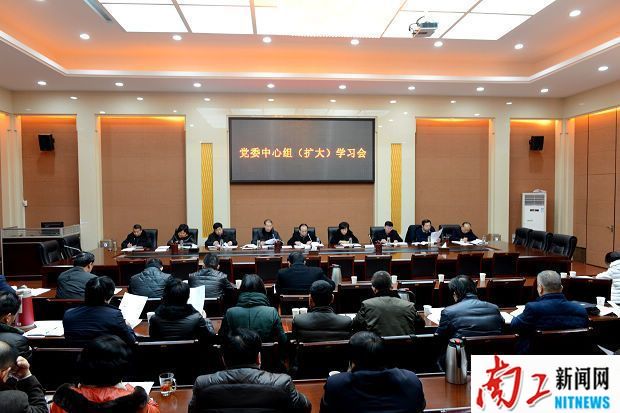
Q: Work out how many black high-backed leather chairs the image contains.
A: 14